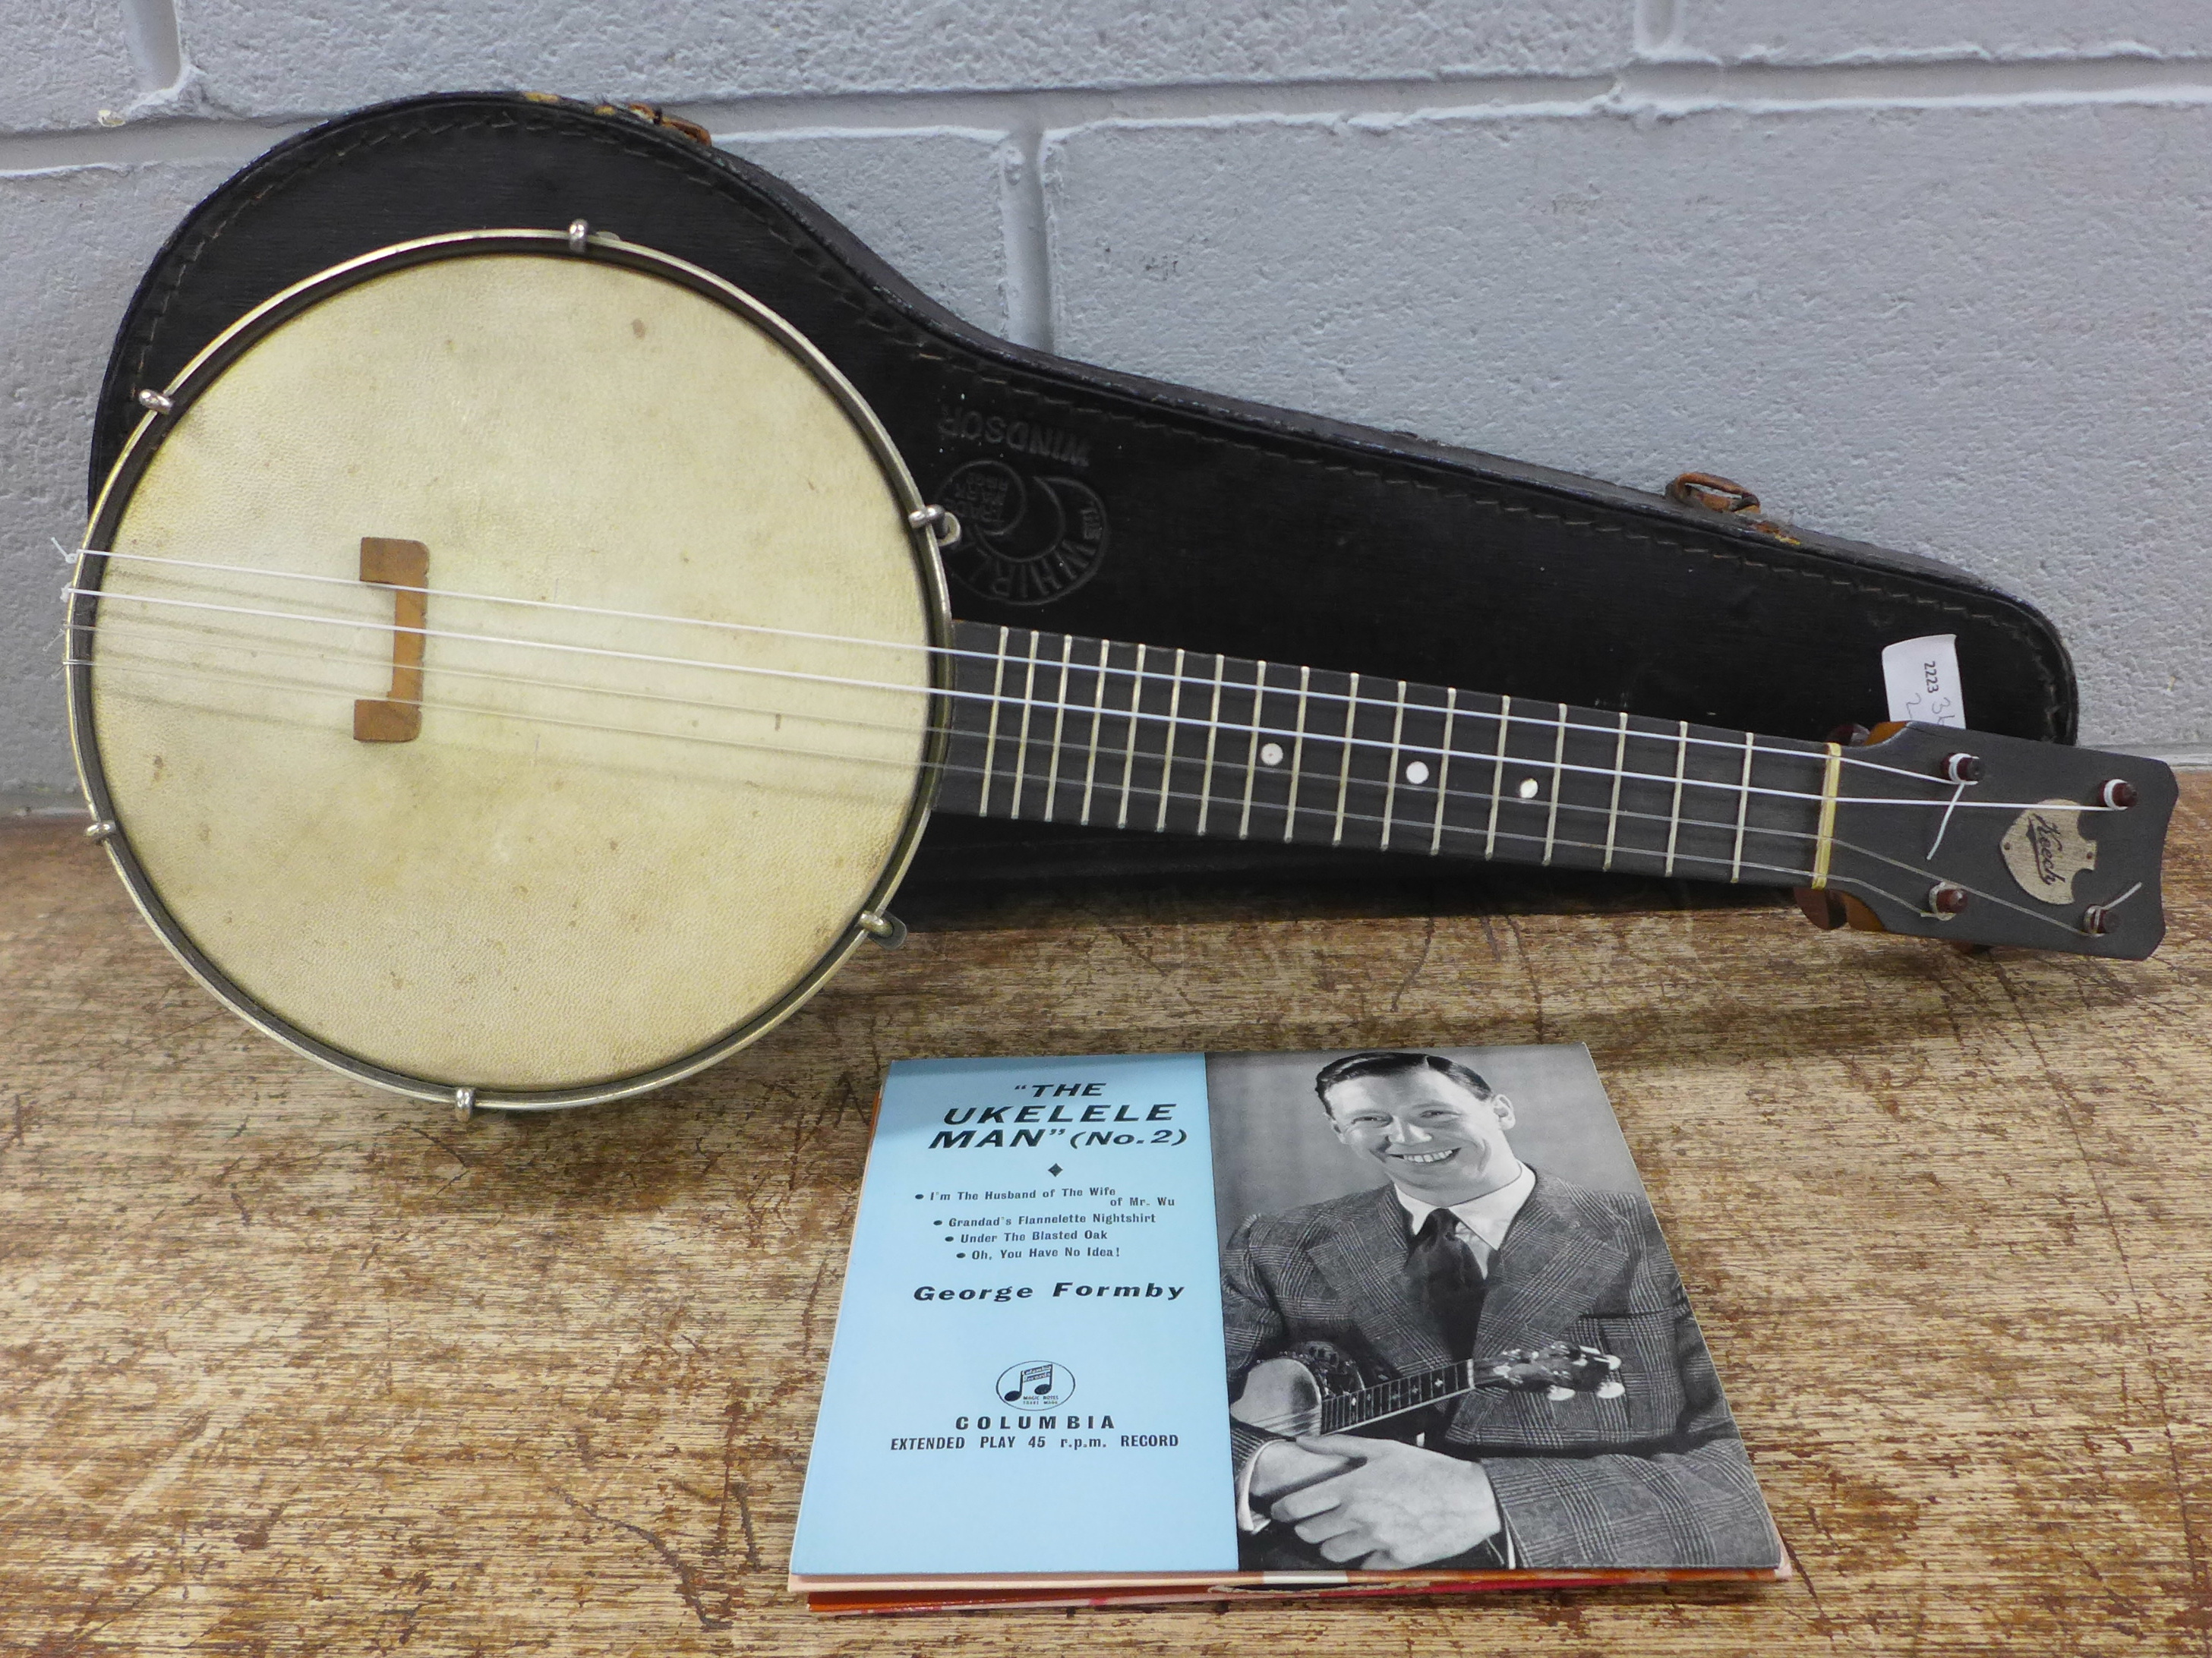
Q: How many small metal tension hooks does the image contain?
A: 6